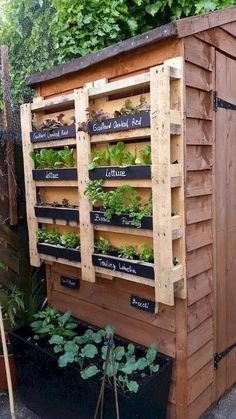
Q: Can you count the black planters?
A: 9